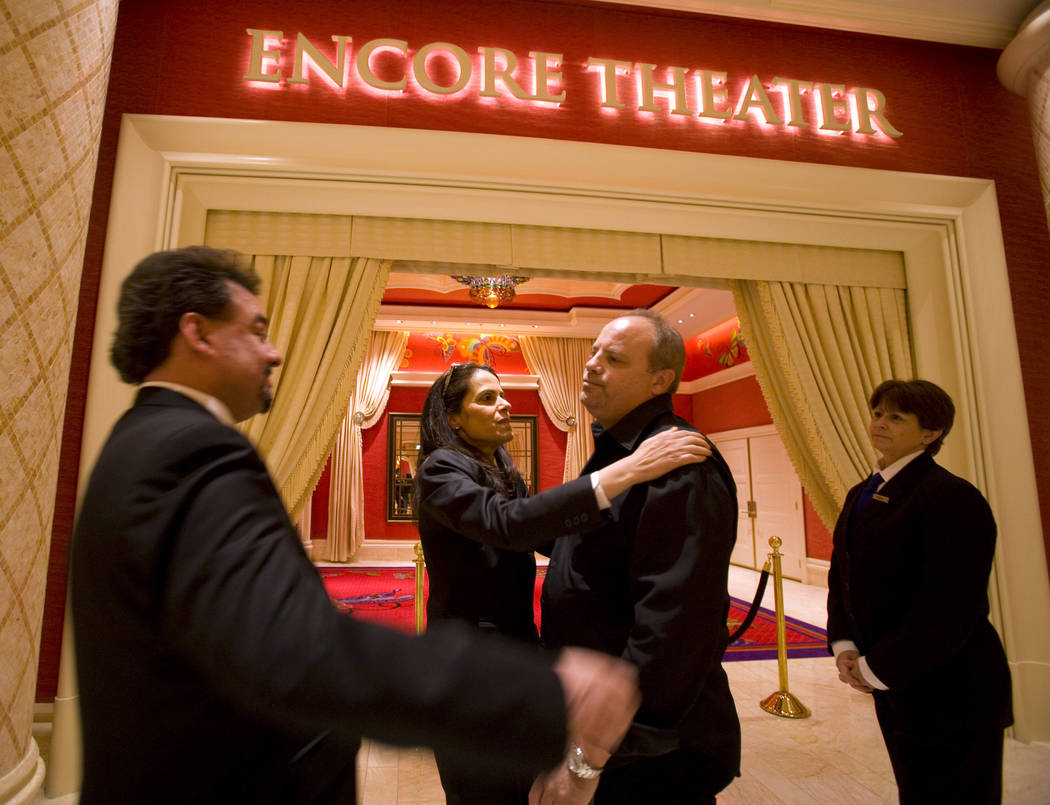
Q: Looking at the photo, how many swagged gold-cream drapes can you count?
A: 4